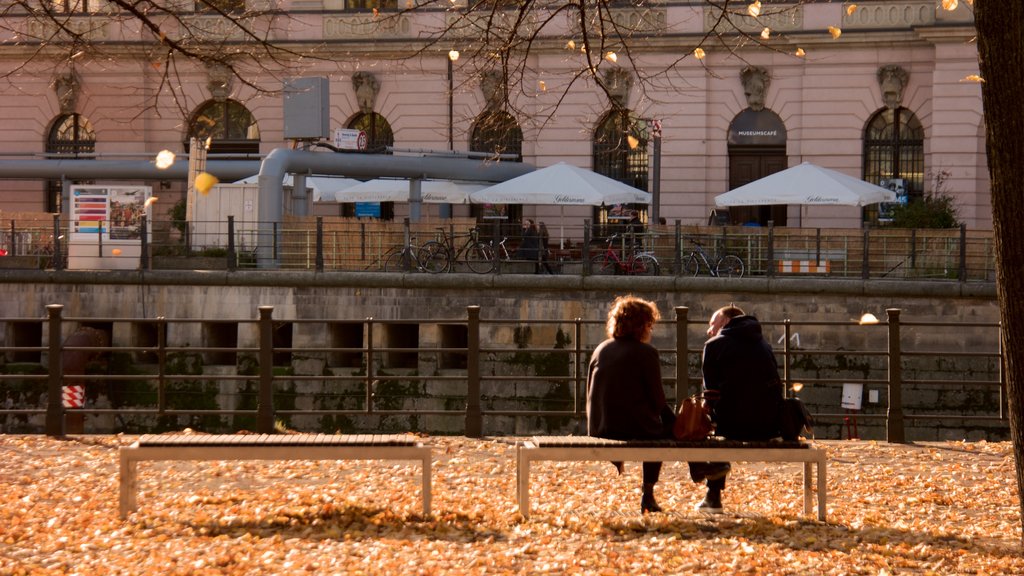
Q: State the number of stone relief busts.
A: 7